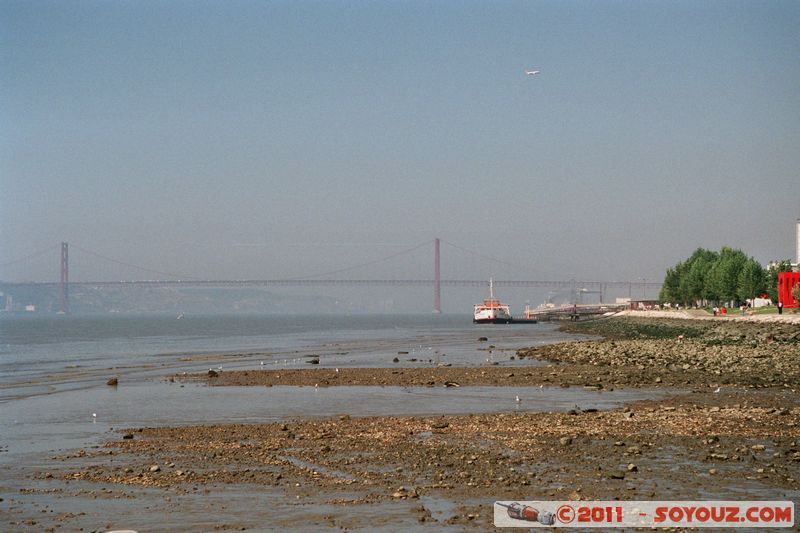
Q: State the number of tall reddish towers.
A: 2